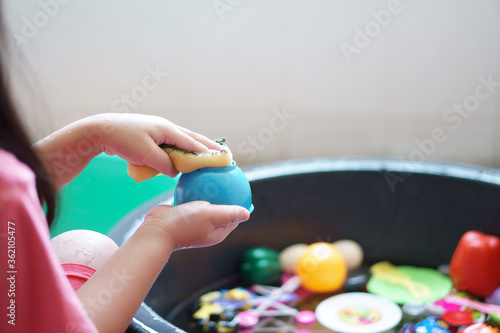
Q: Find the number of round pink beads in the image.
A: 2